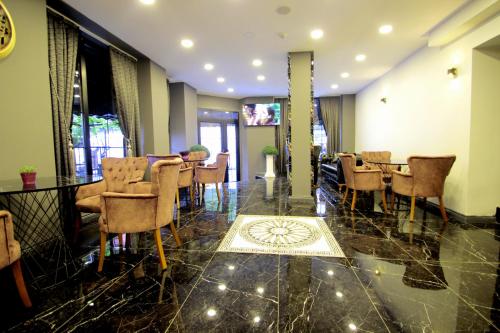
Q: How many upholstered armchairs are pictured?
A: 9